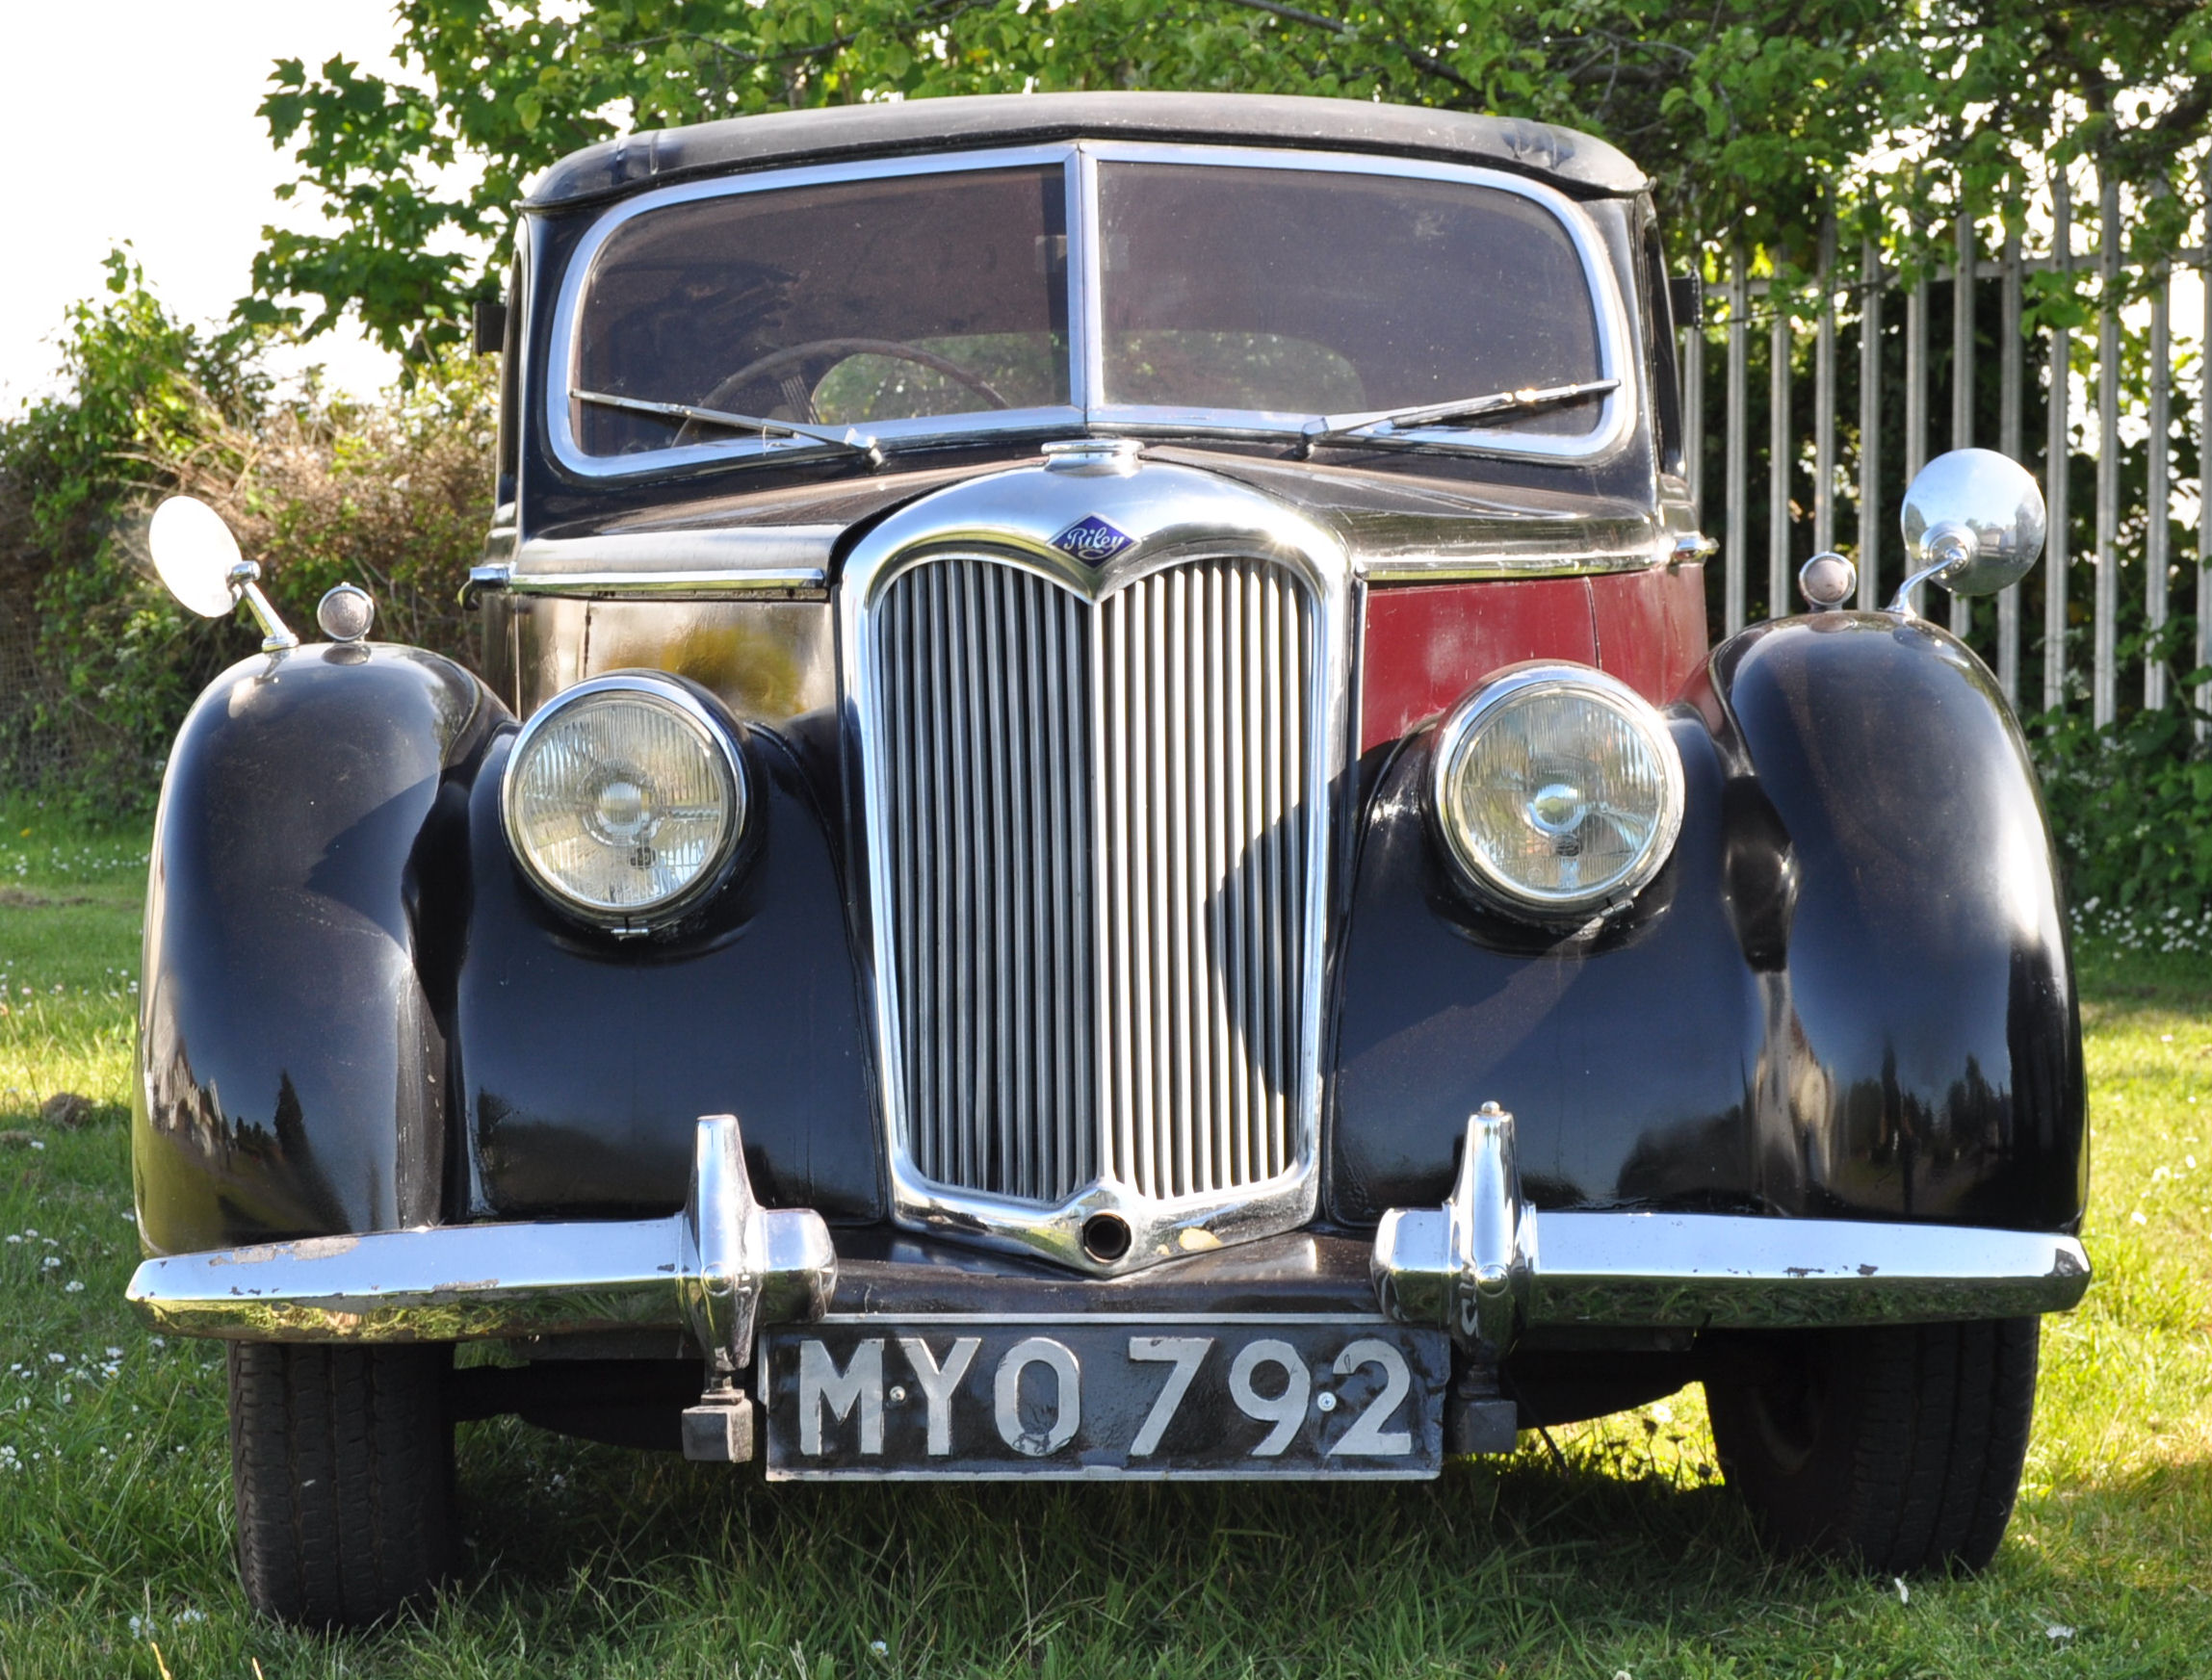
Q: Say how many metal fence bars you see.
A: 12